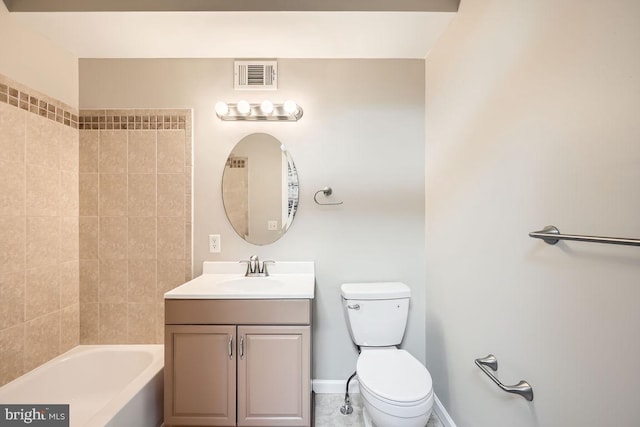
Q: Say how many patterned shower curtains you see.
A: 0